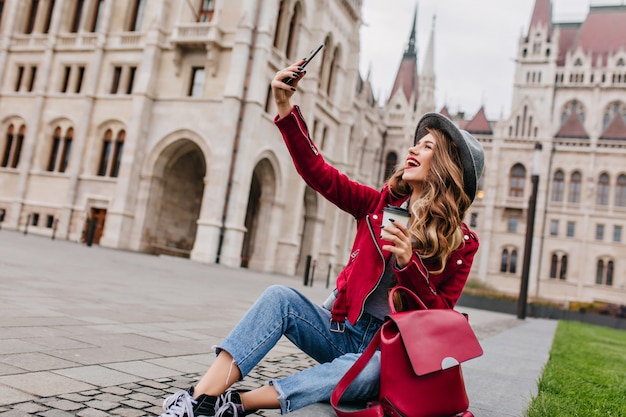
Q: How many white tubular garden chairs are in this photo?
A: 0